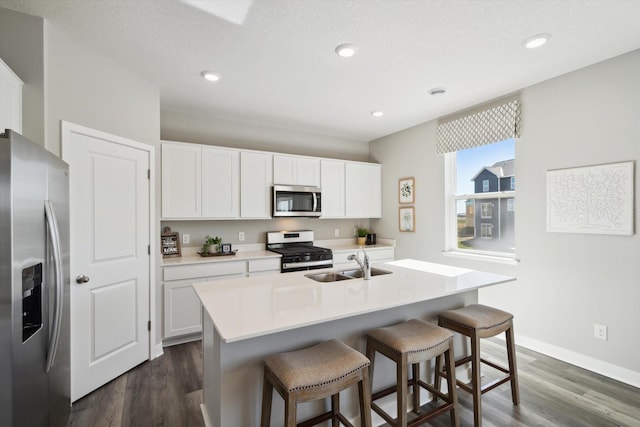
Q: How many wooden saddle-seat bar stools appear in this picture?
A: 3